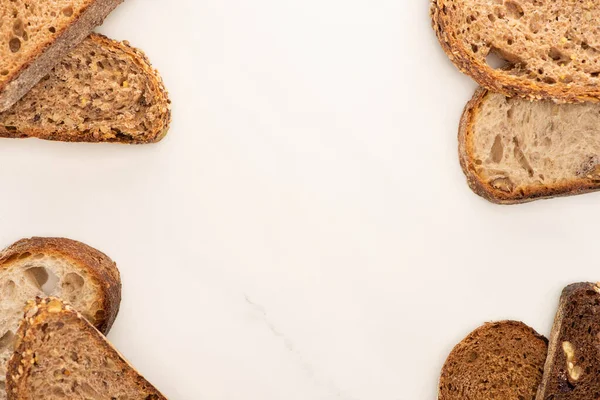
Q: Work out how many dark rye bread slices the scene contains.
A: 2